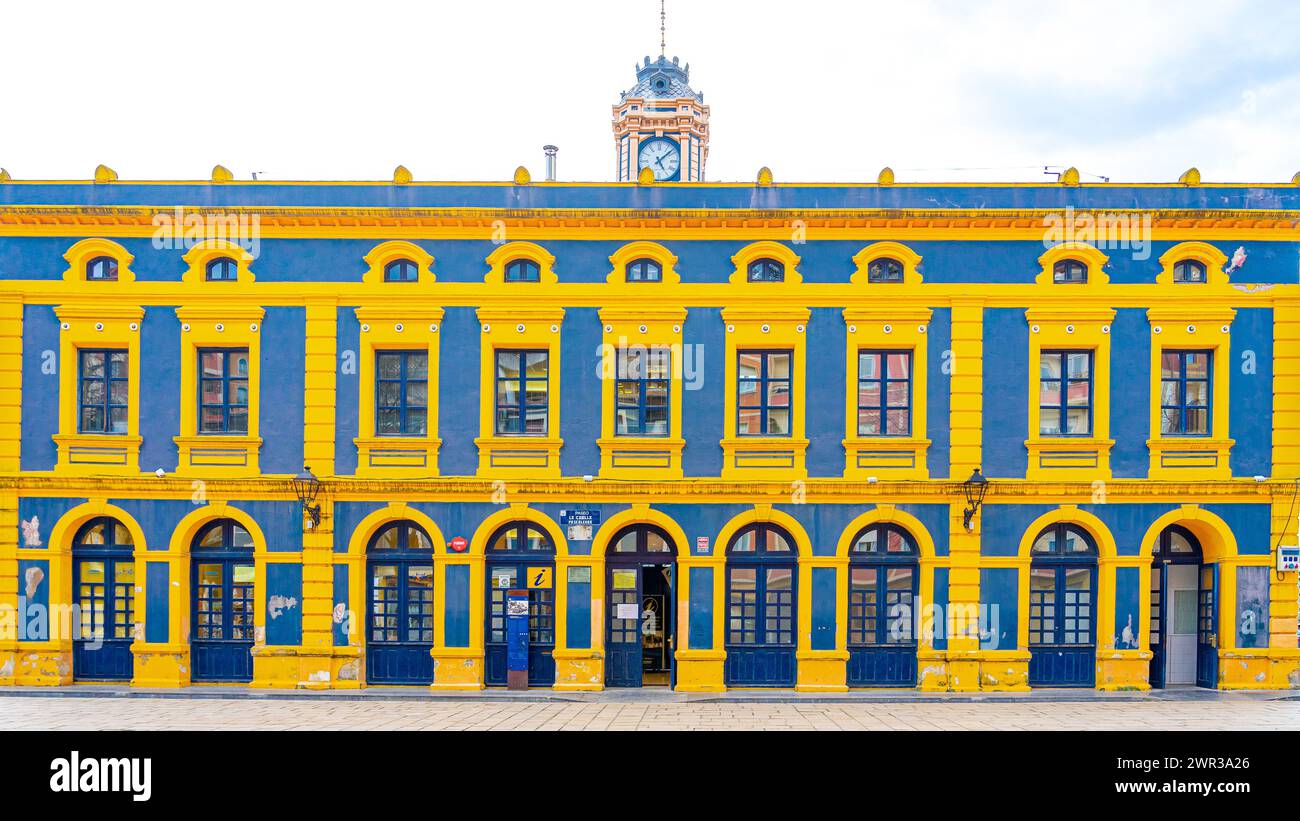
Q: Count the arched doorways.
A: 9